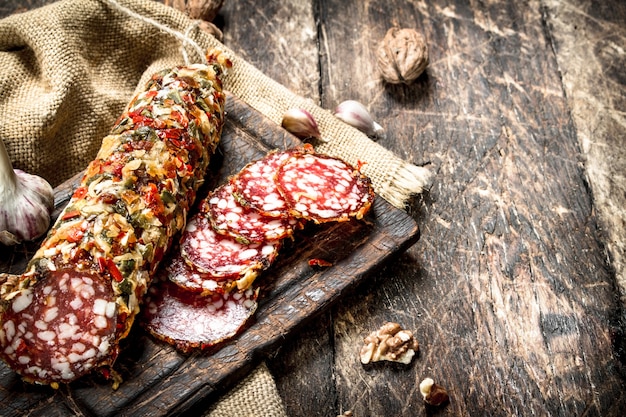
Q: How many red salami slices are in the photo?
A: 6